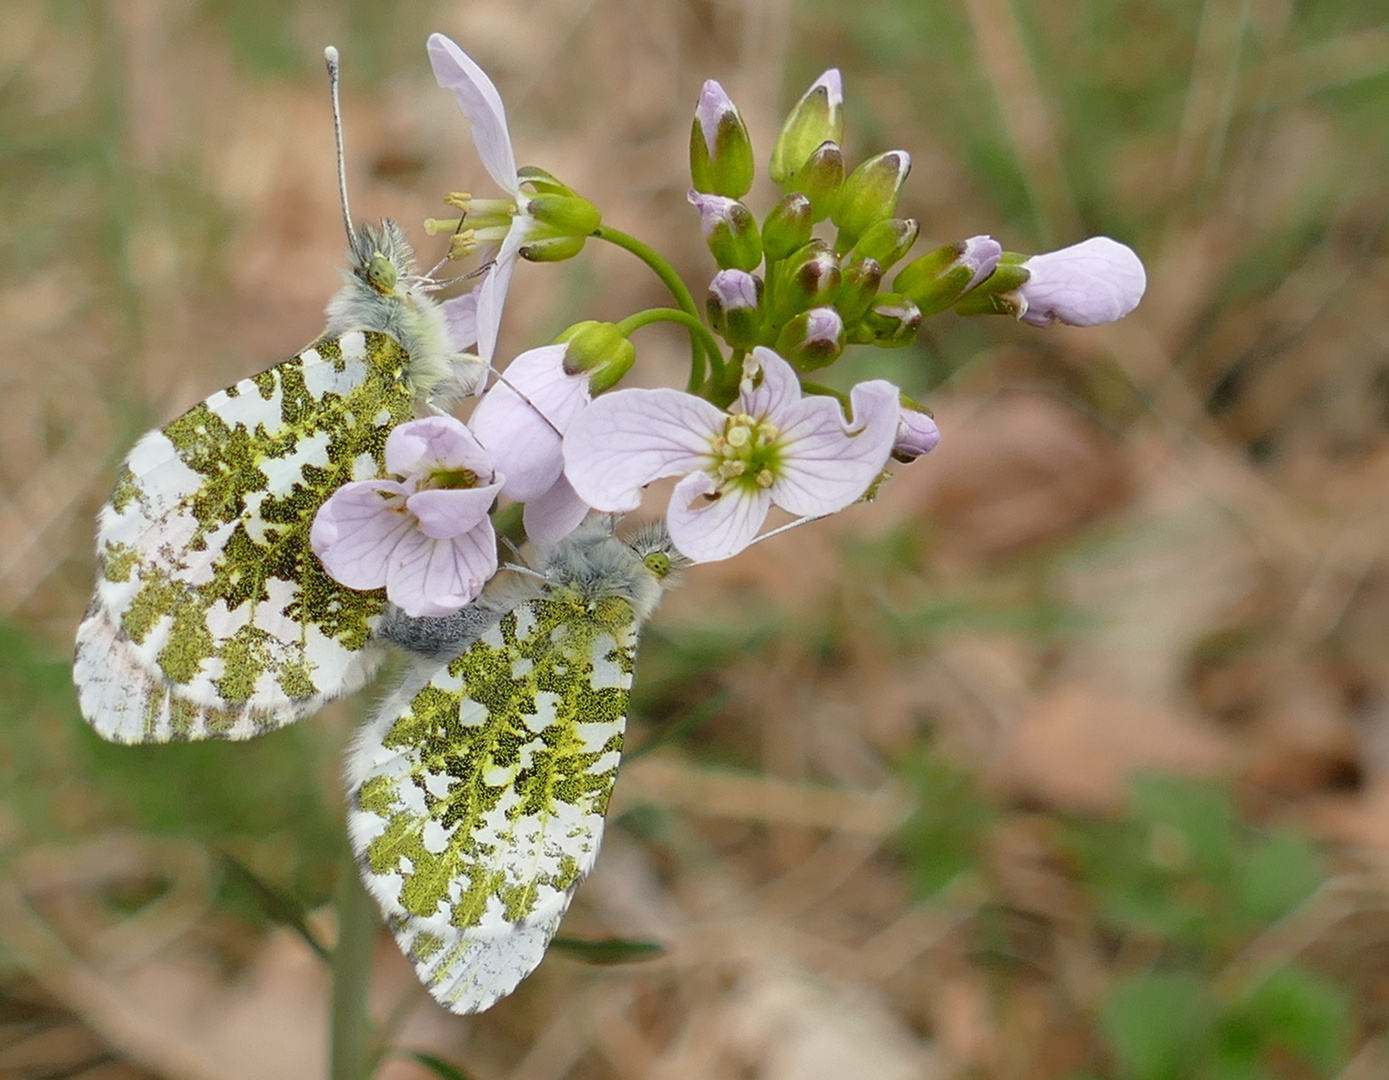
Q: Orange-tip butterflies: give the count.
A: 2